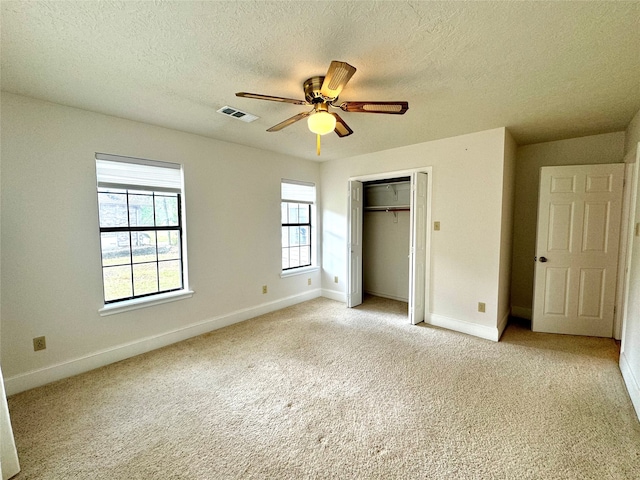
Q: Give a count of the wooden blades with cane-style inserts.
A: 5